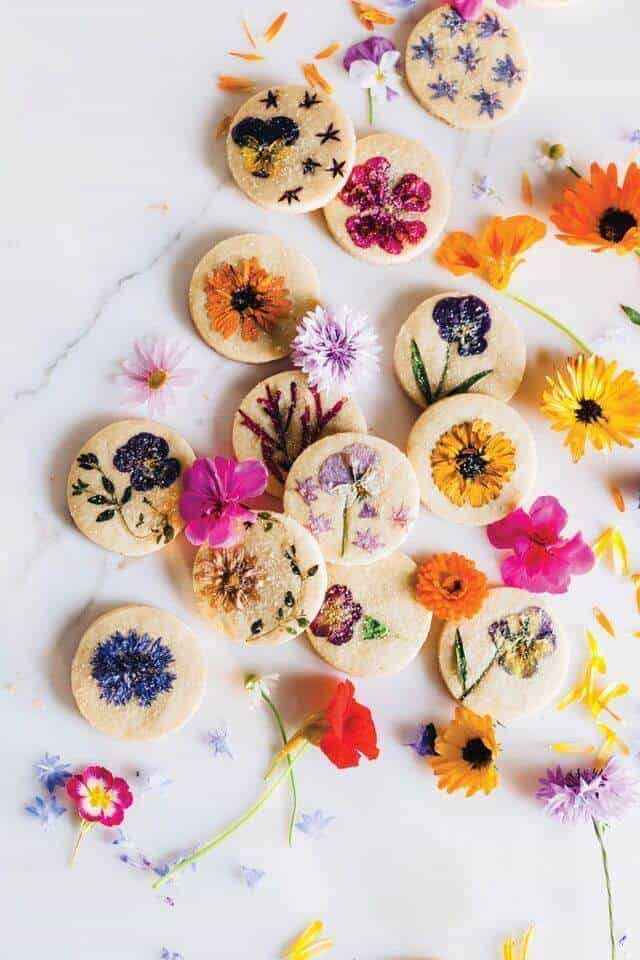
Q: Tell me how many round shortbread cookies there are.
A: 13